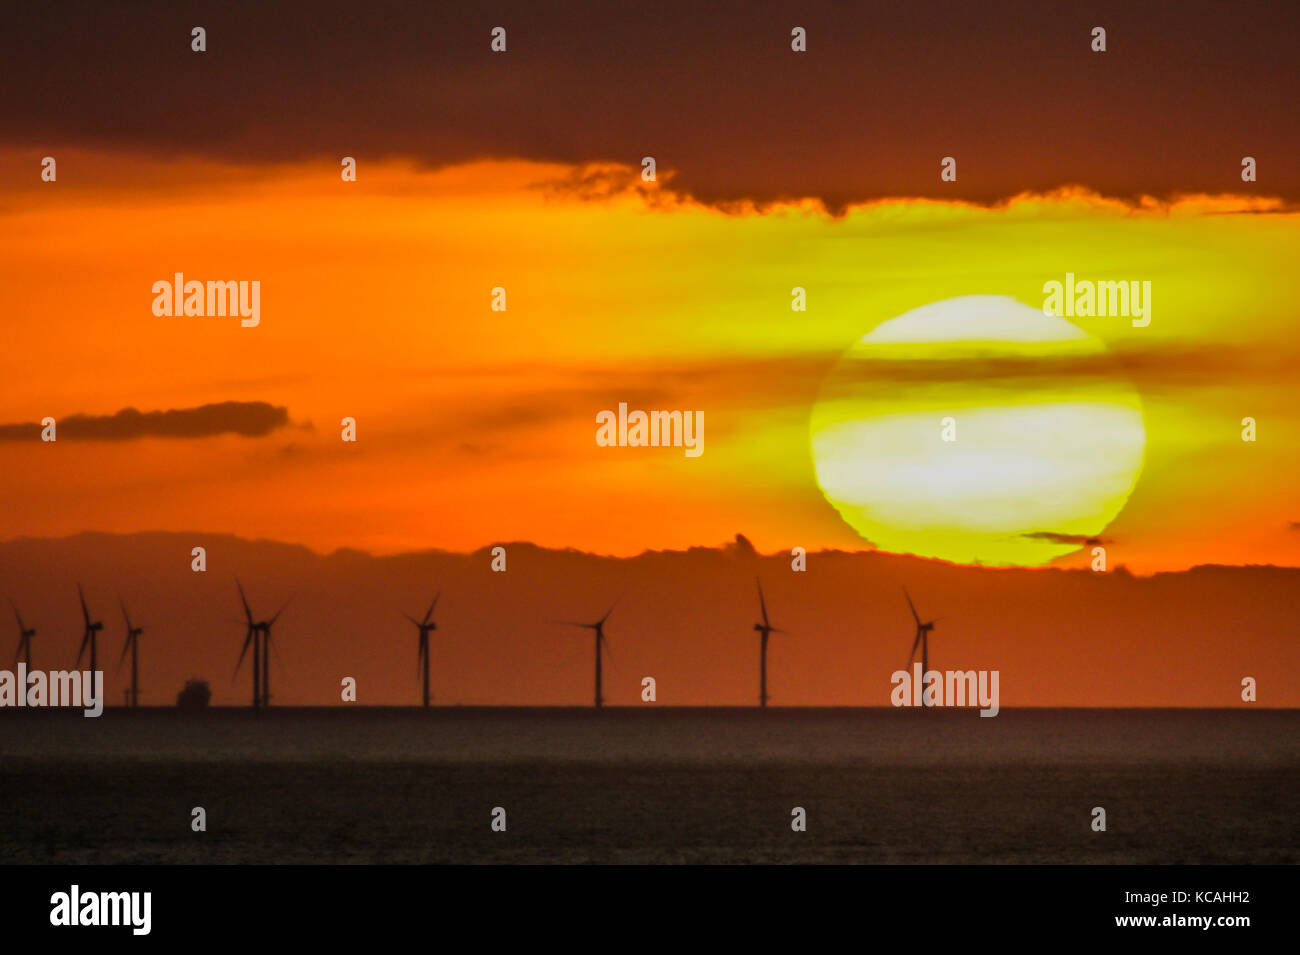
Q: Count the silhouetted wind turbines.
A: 9